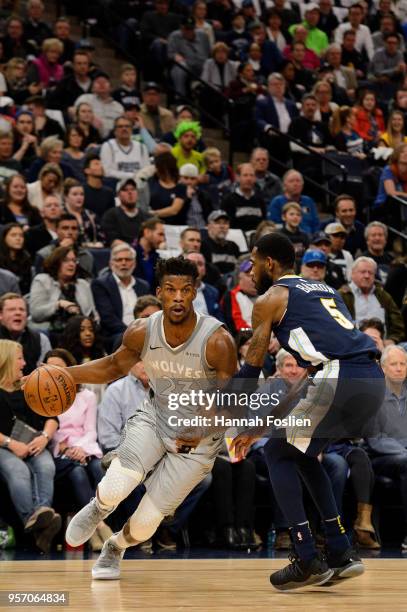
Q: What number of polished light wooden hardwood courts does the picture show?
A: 1